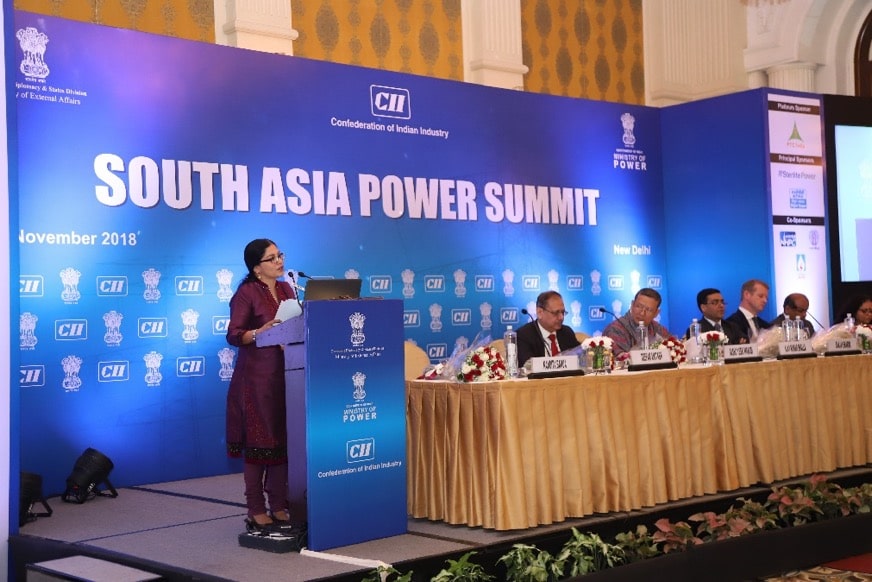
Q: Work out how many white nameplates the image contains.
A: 5